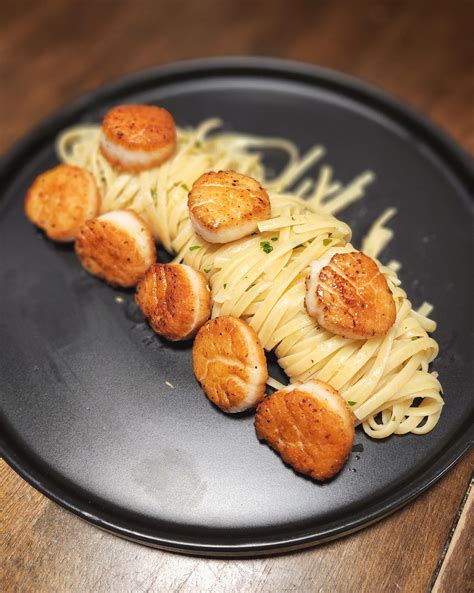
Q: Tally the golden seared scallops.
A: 8